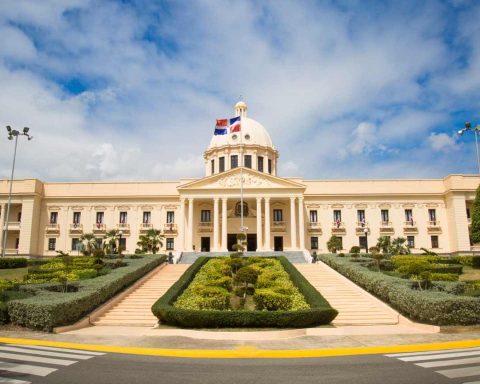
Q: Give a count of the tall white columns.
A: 8